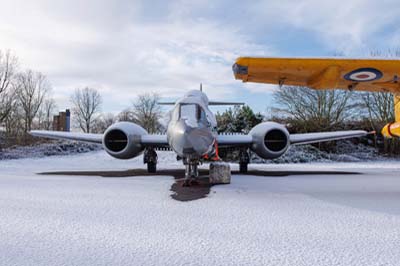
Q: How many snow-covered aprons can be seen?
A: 1